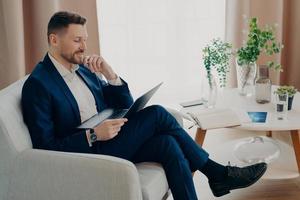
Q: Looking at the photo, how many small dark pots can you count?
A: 1